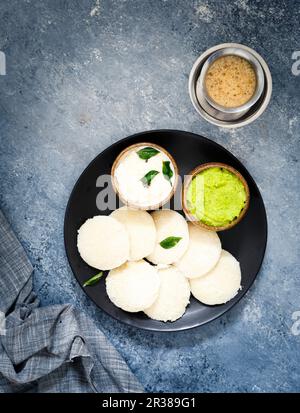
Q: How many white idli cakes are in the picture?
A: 7